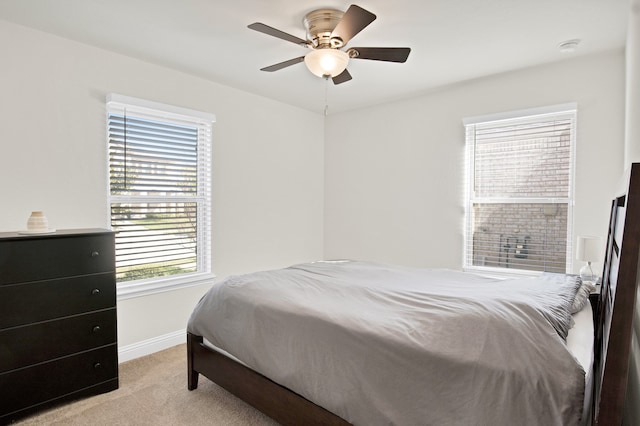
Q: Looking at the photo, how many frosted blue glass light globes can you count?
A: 0